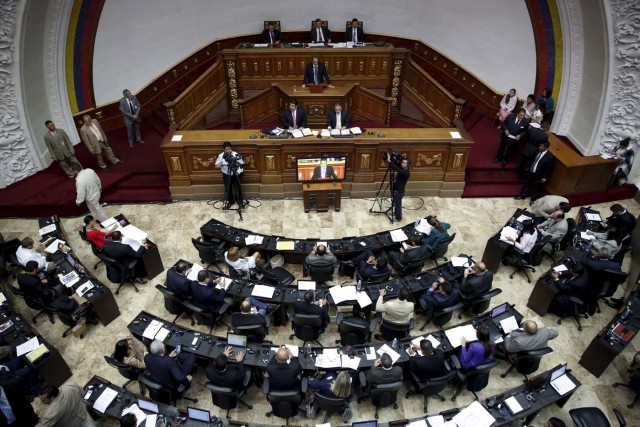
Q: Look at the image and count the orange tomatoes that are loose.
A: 0